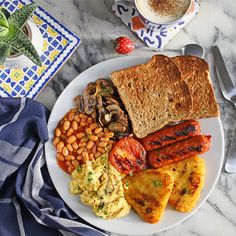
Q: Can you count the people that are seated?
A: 0